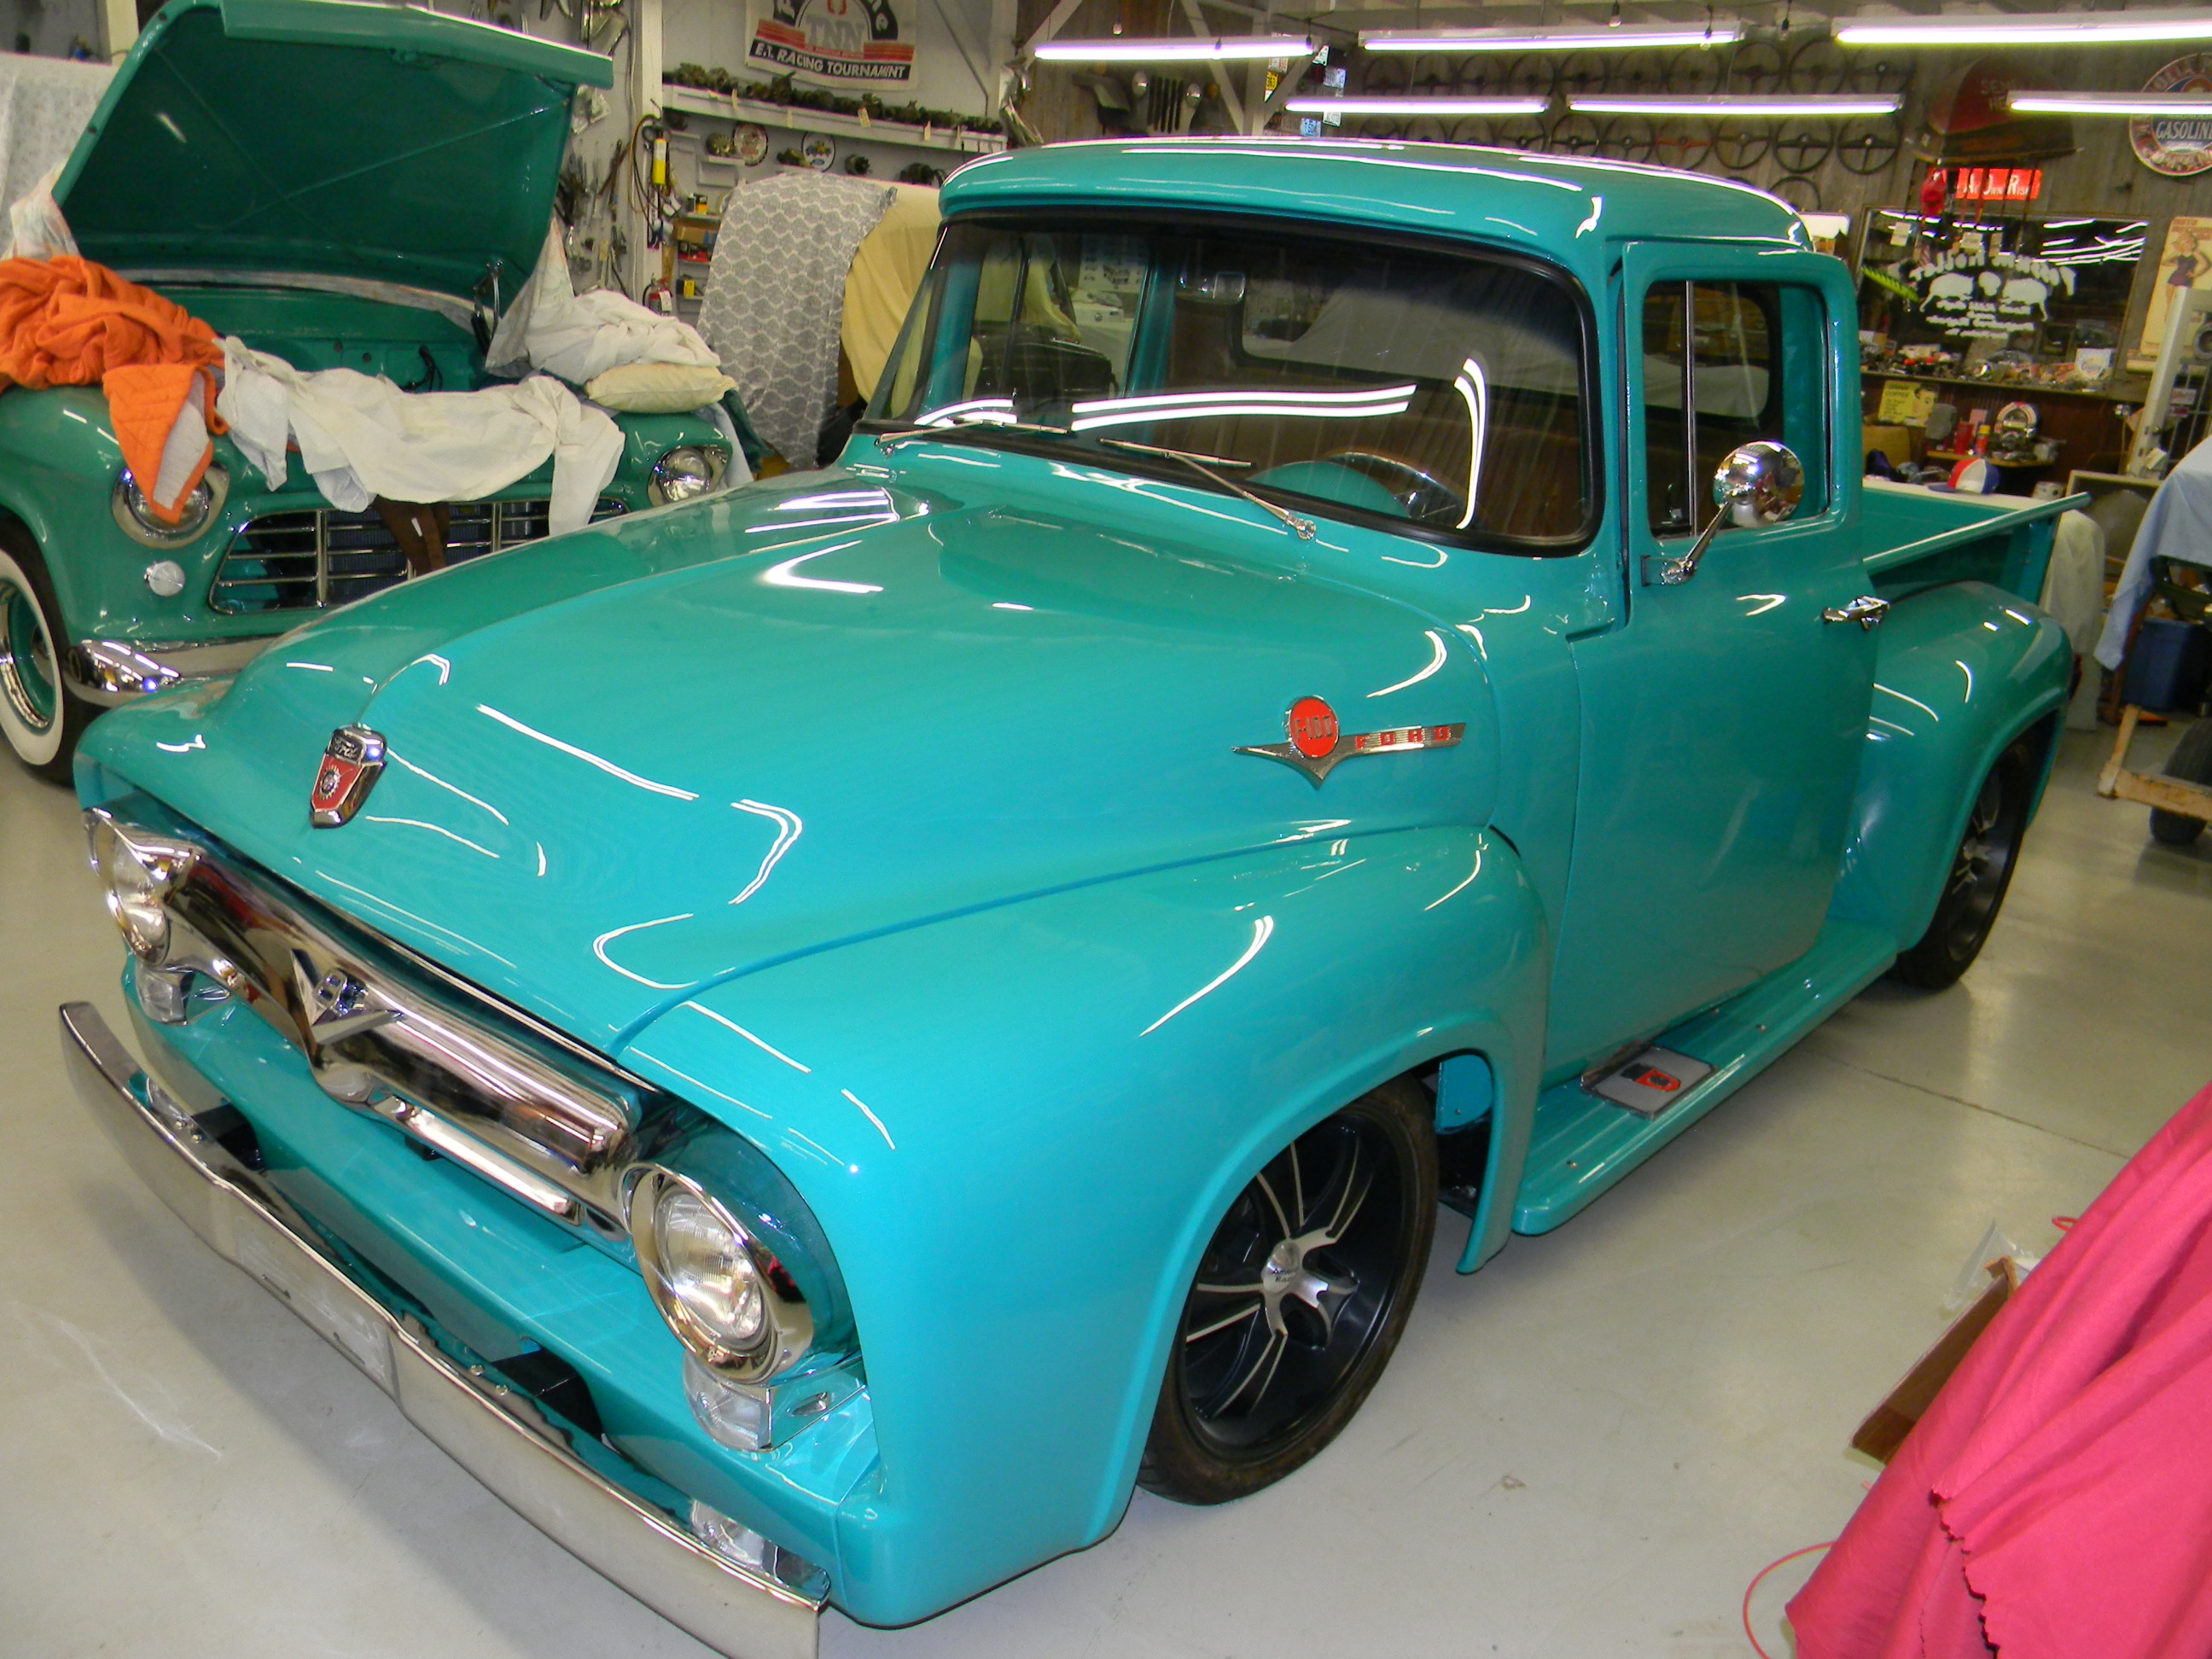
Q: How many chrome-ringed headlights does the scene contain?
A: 4